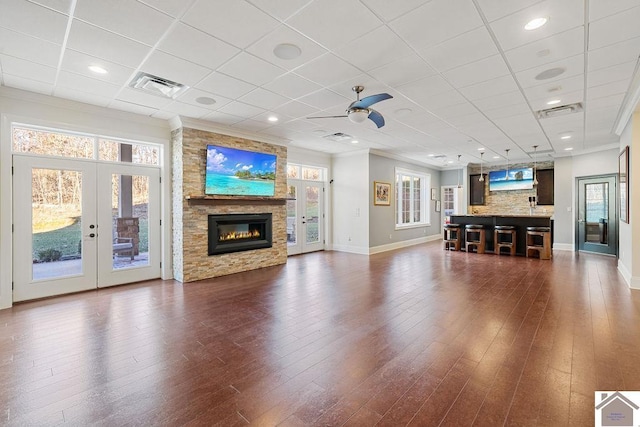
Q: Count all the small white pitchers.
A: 0